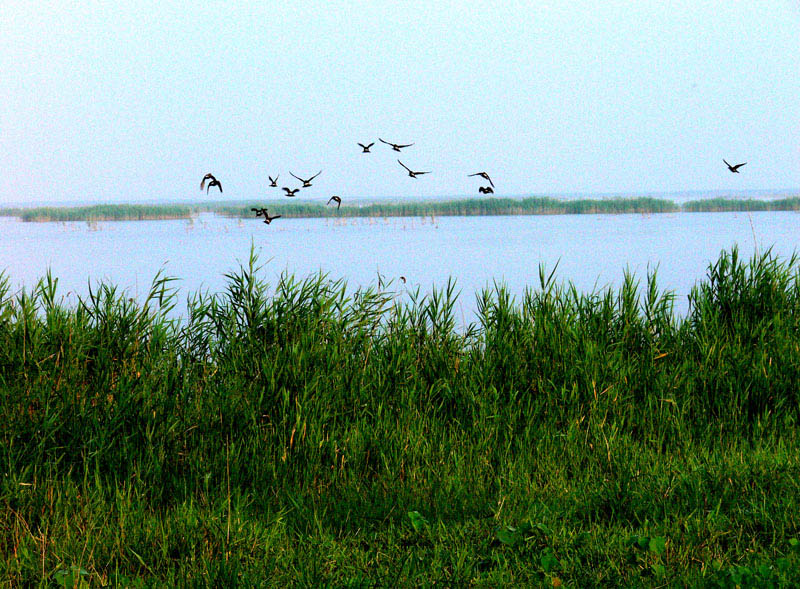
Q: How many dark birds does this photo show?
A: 14